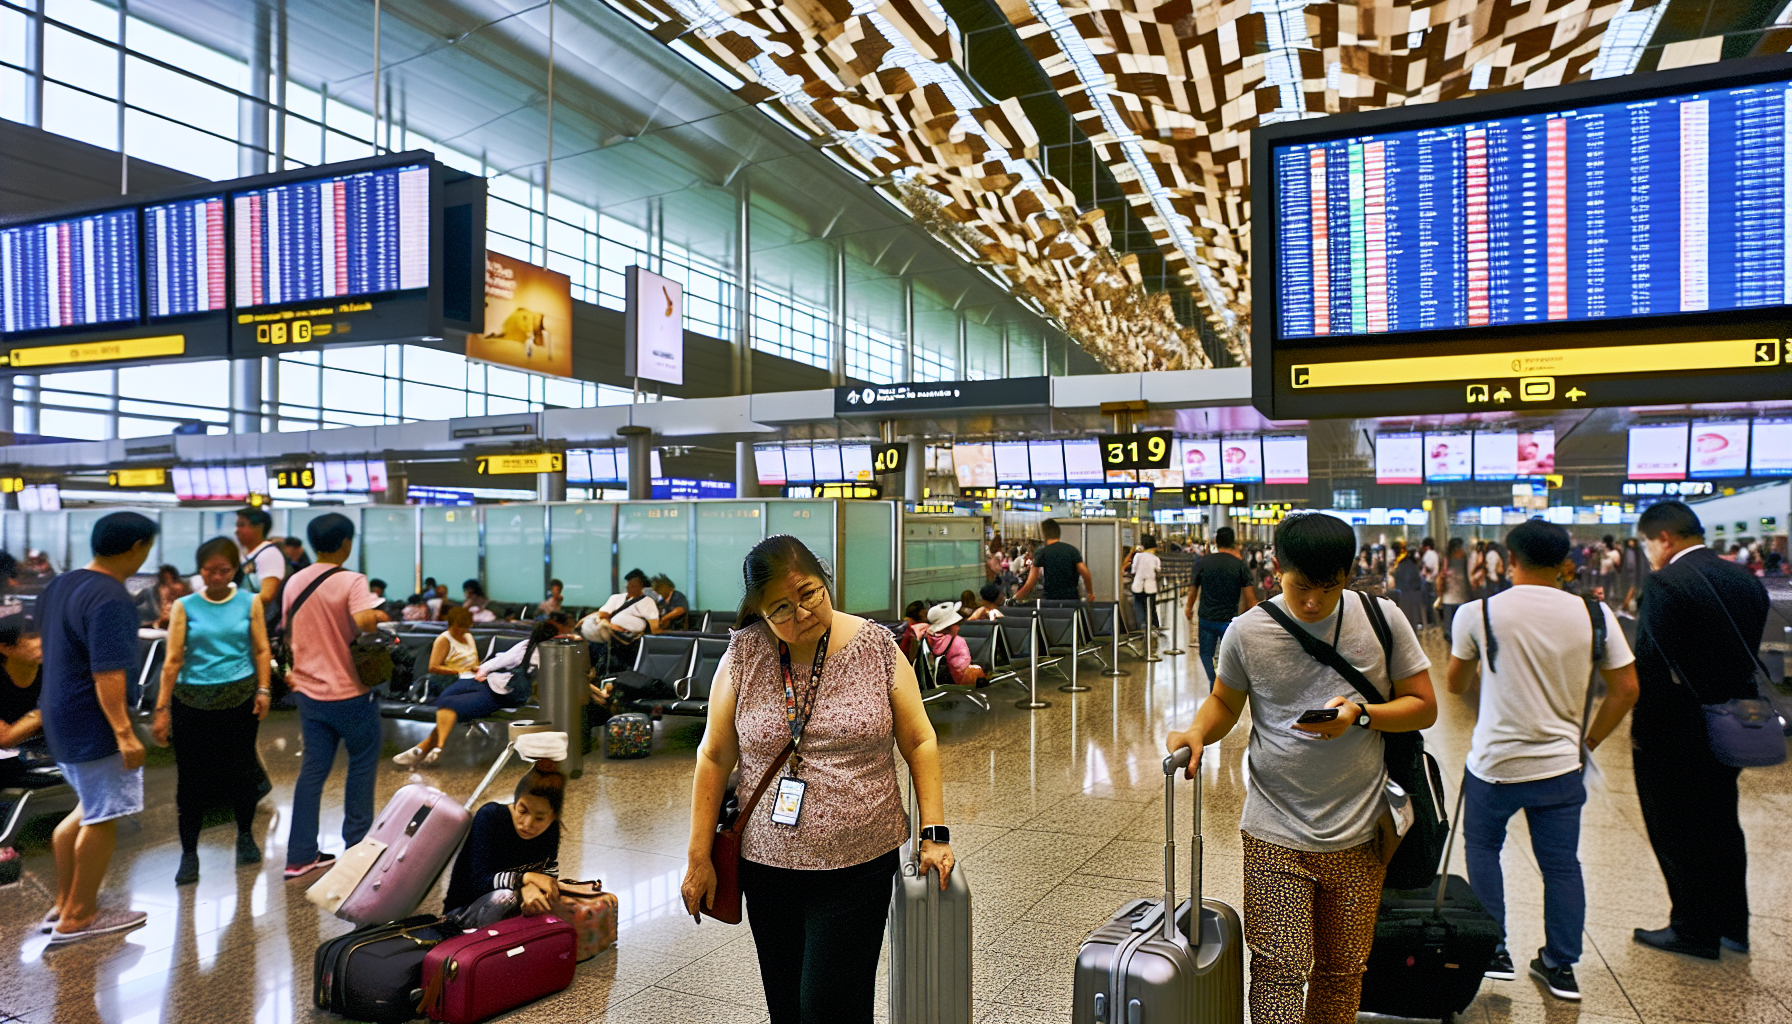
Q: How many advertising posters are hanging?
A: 2